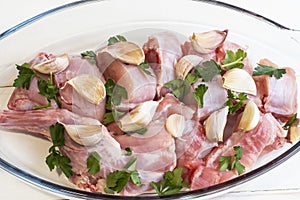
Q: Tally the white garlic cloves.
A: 11